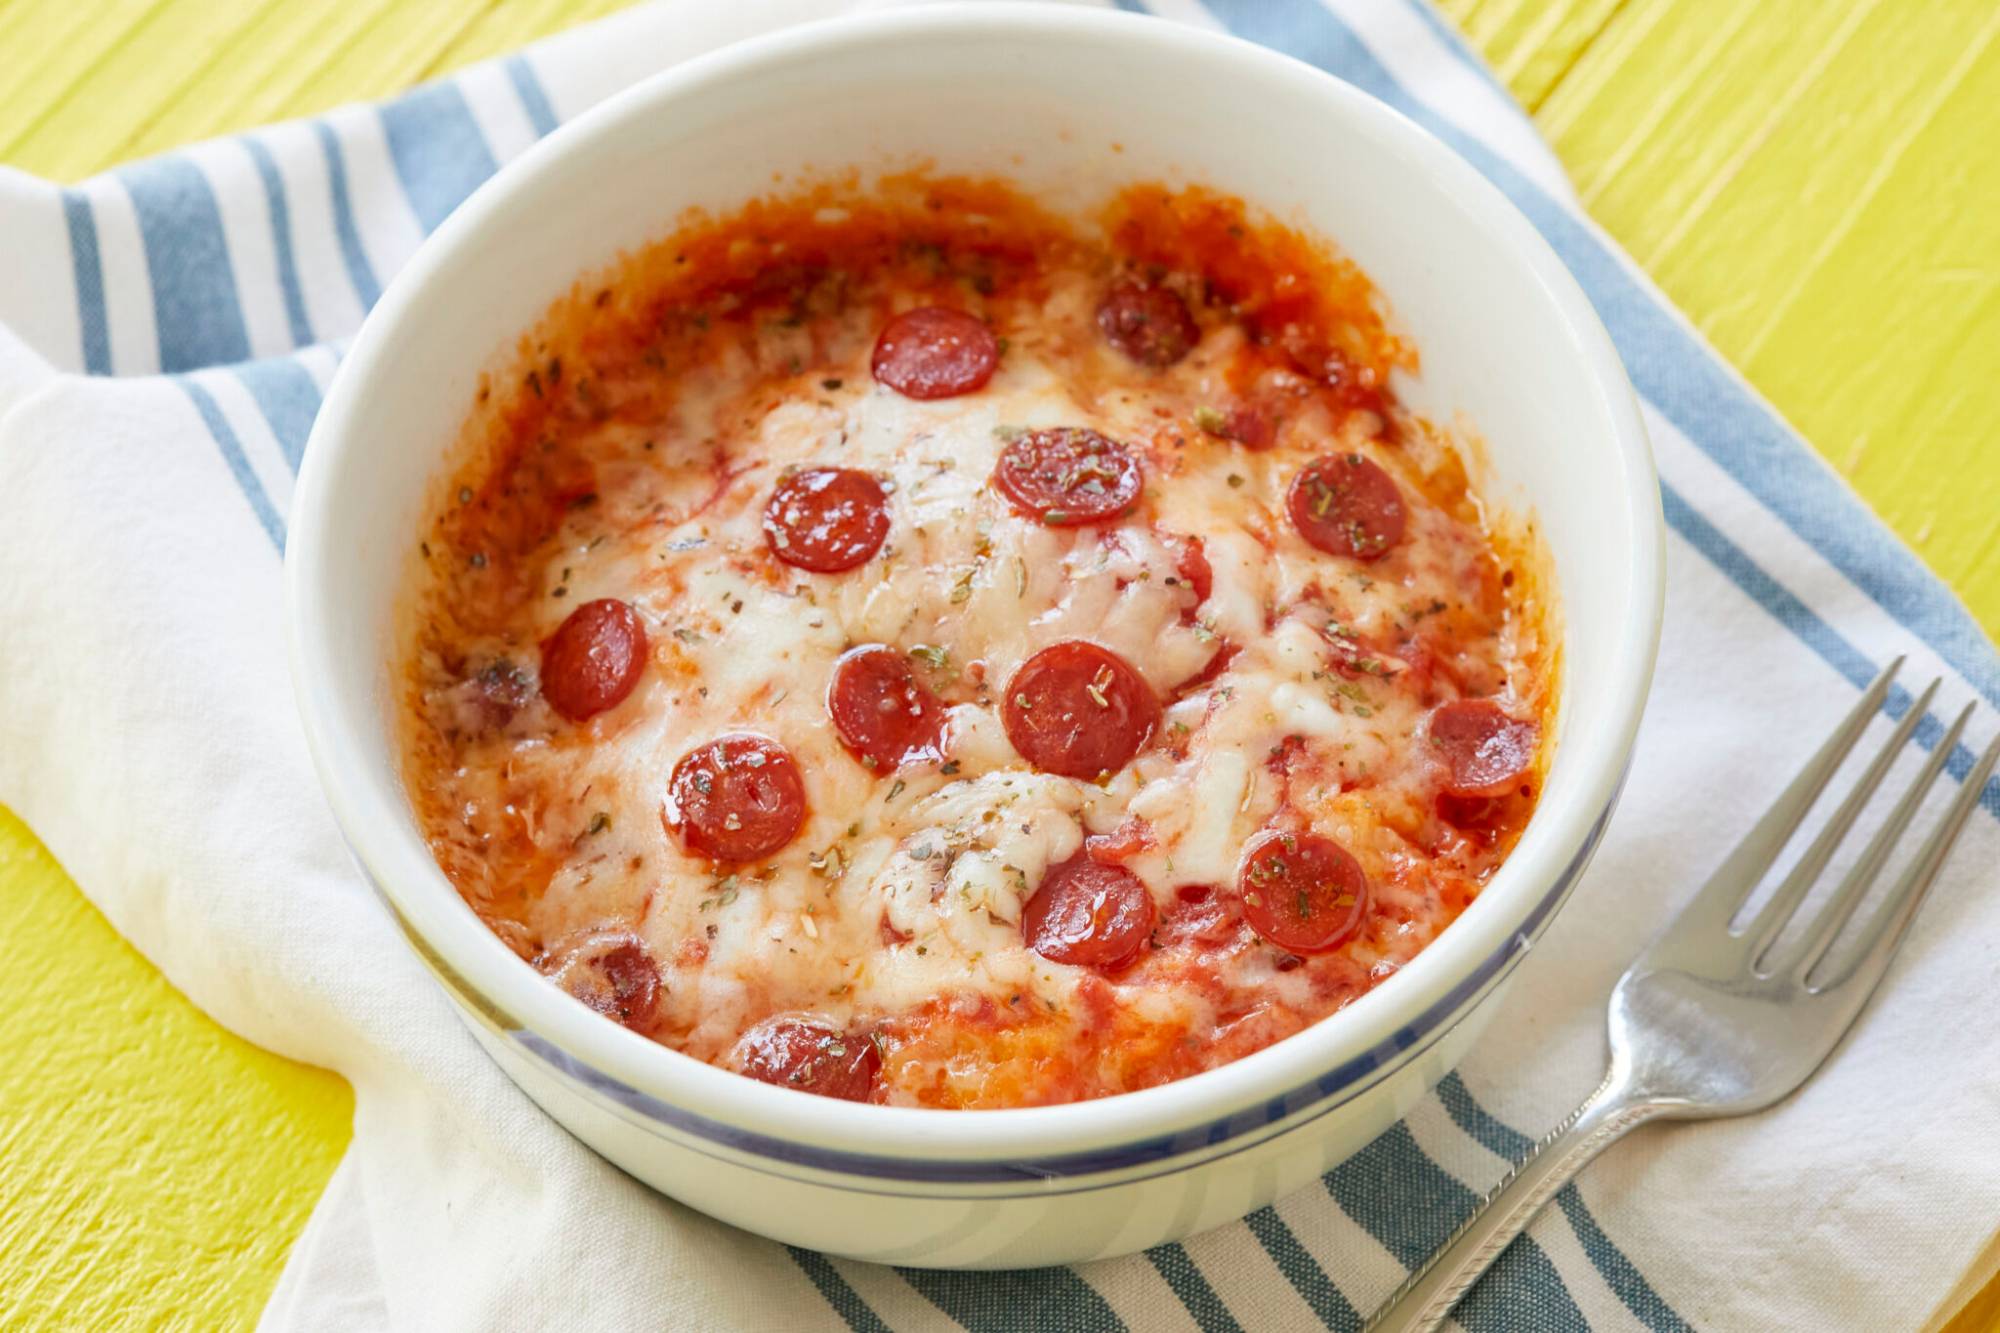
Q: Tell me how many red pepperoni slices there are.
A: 14